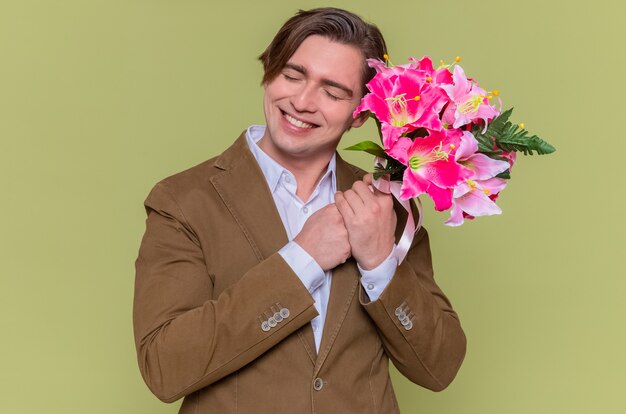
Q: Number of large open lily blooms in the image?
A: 4